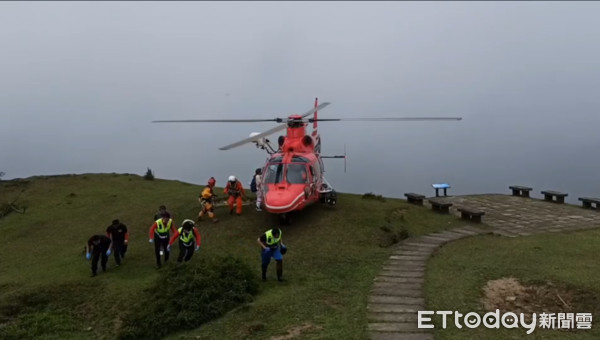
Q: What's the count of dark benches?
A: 6